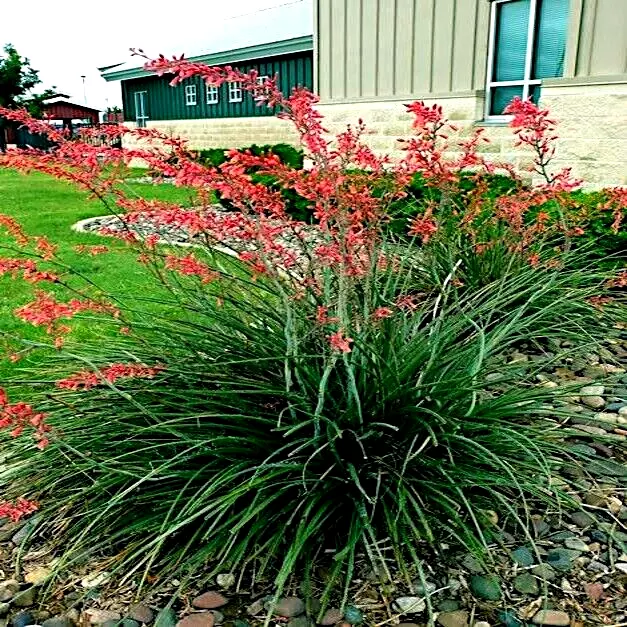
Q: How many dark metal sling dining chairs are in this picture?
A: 0